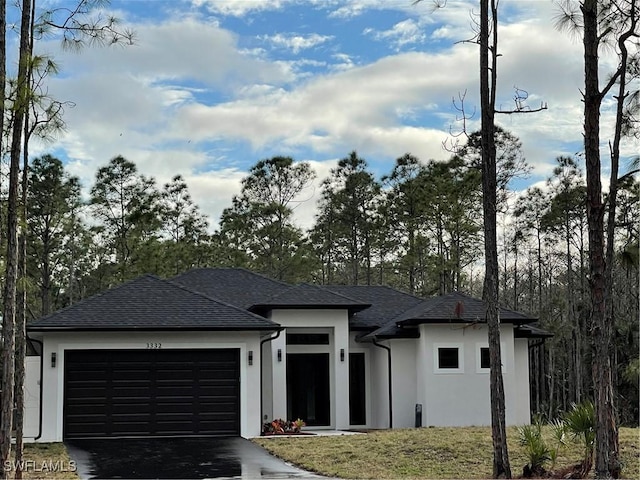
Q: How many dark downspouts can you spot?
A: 4